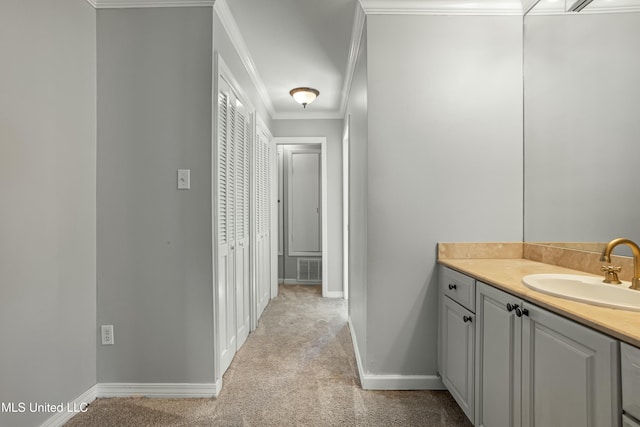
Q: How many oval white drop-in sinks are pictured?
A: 1